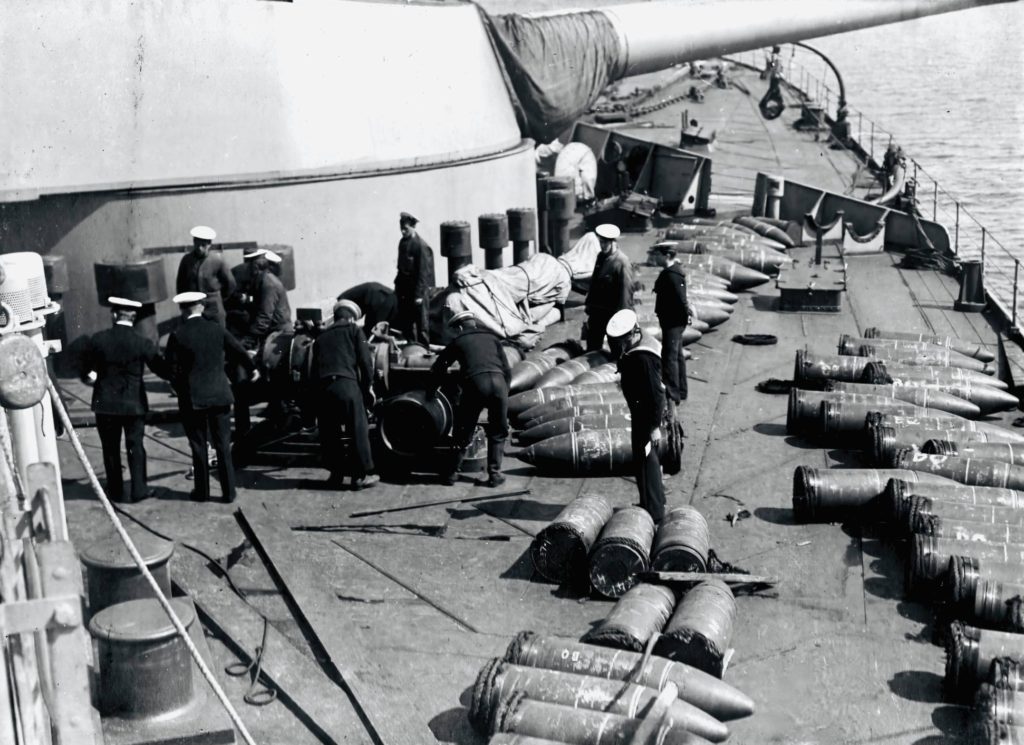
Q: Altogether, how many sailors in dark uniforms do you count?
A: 12